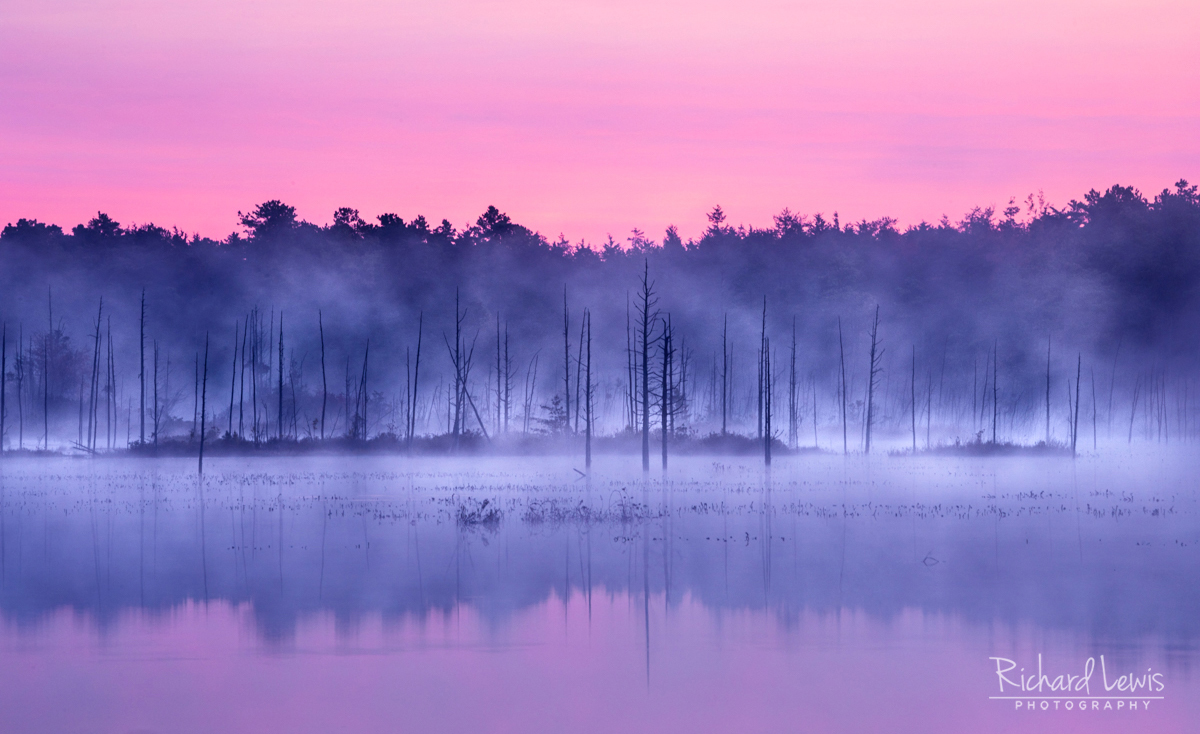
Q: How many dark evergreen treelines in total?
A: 1